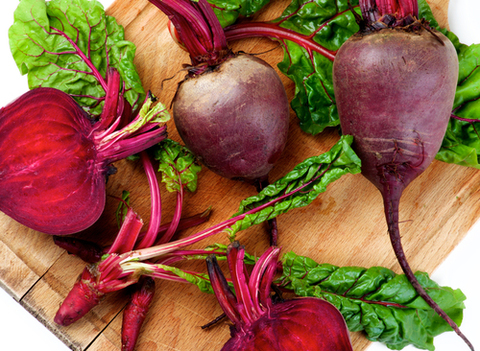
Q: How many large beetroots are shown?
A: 4